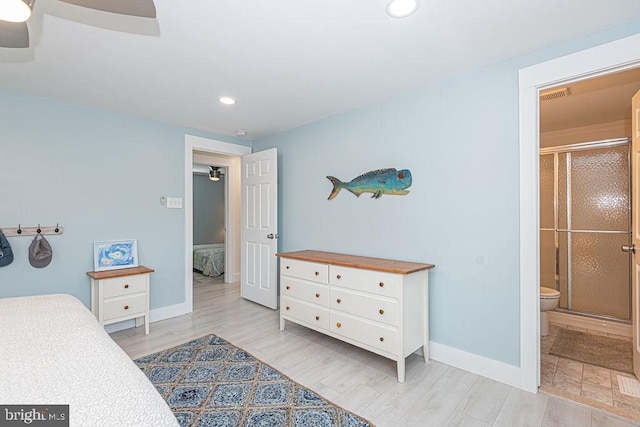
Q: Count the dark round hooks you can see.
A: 3